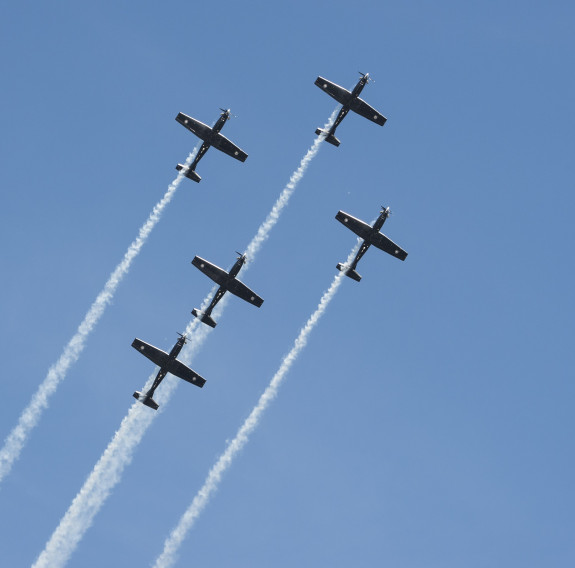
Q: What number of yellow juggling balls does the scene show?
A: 0